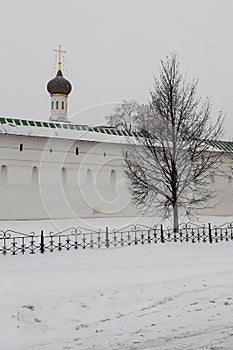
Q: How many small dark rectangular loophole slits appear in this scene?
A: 4